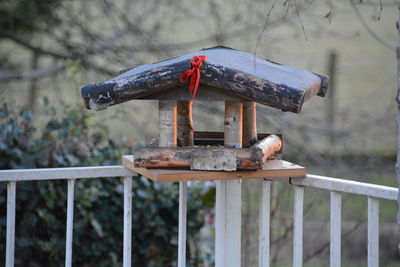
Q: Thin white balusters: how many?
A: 8